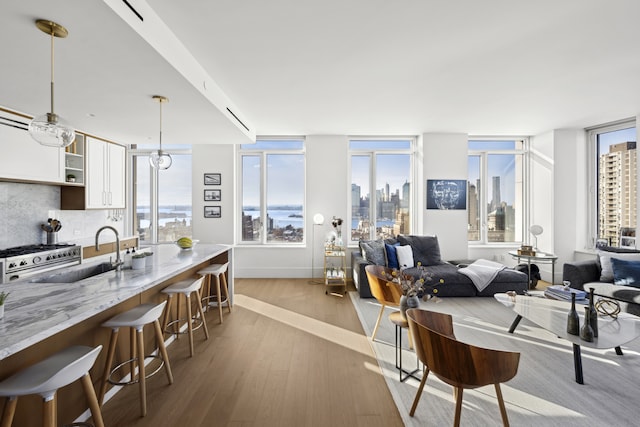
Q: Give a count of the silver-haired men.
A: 0